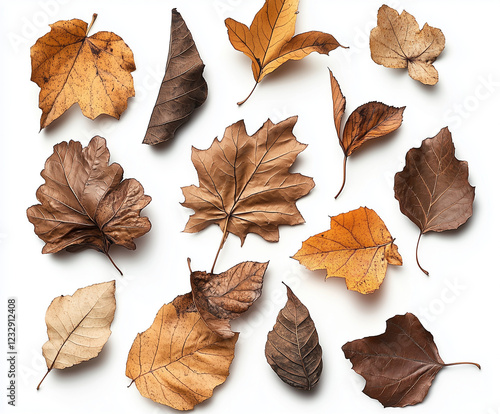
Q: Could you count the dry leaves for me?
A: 14